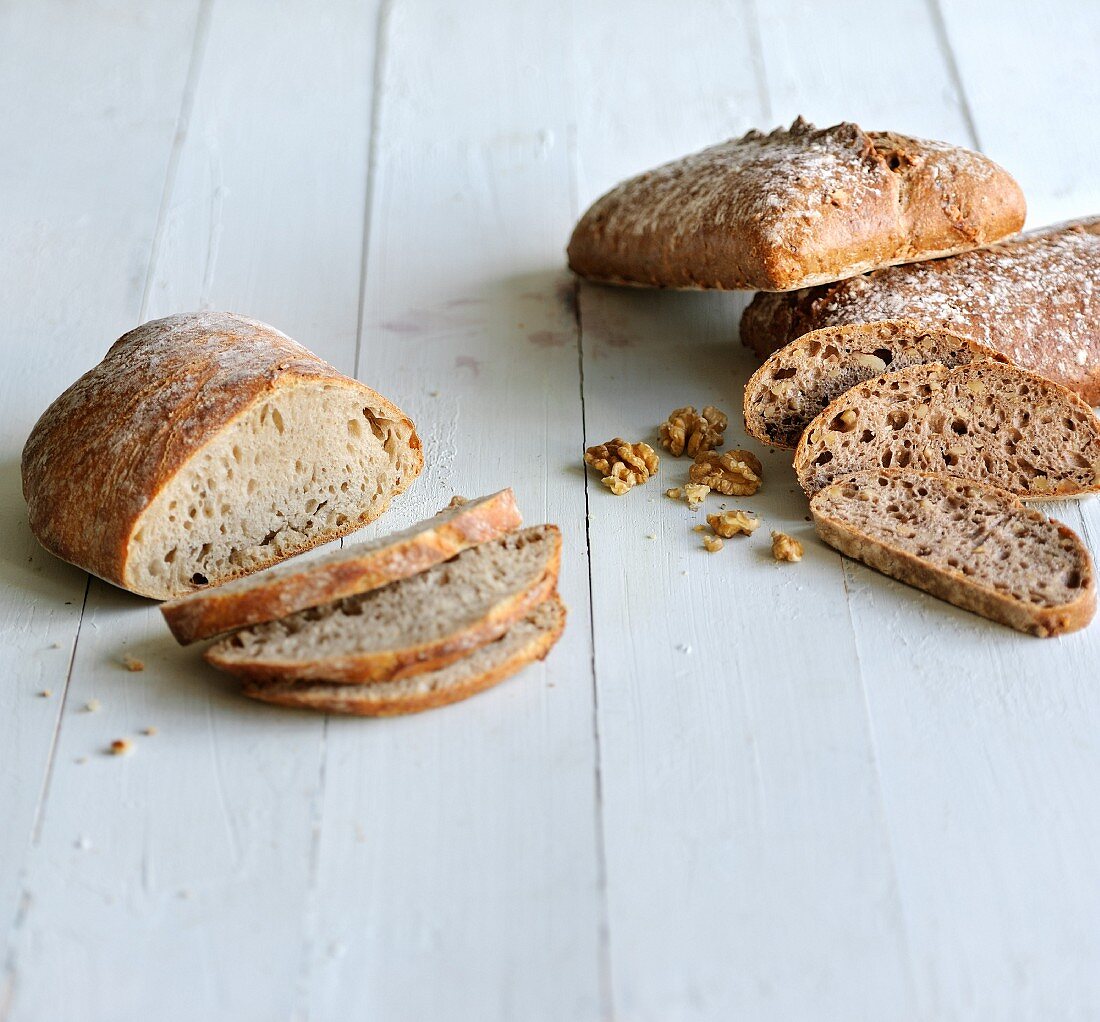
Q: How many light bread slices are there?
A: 3